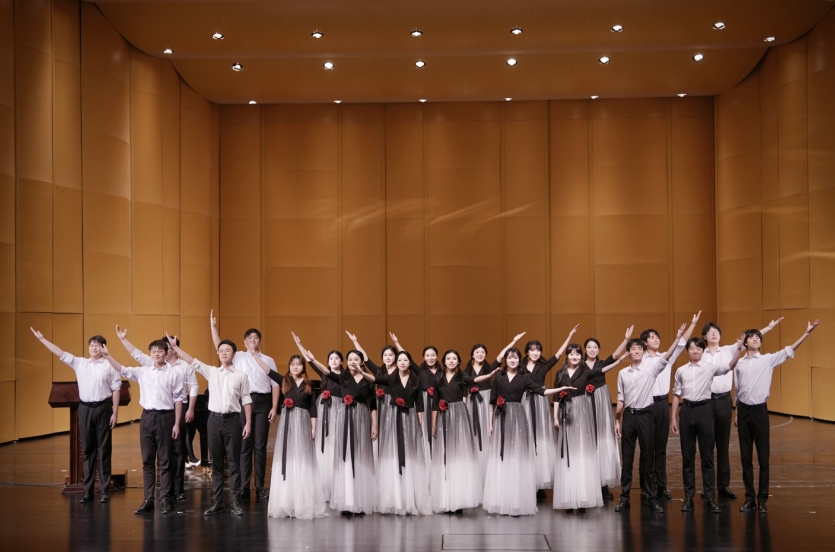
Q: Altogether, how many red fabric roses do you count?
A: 11